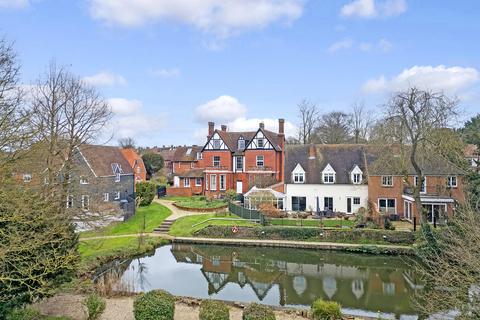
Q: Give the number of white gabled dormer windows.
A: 3